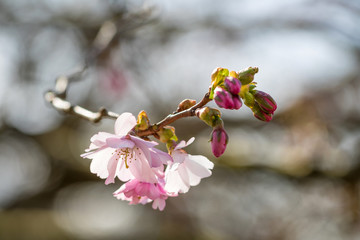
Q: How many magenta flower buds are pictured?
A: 6